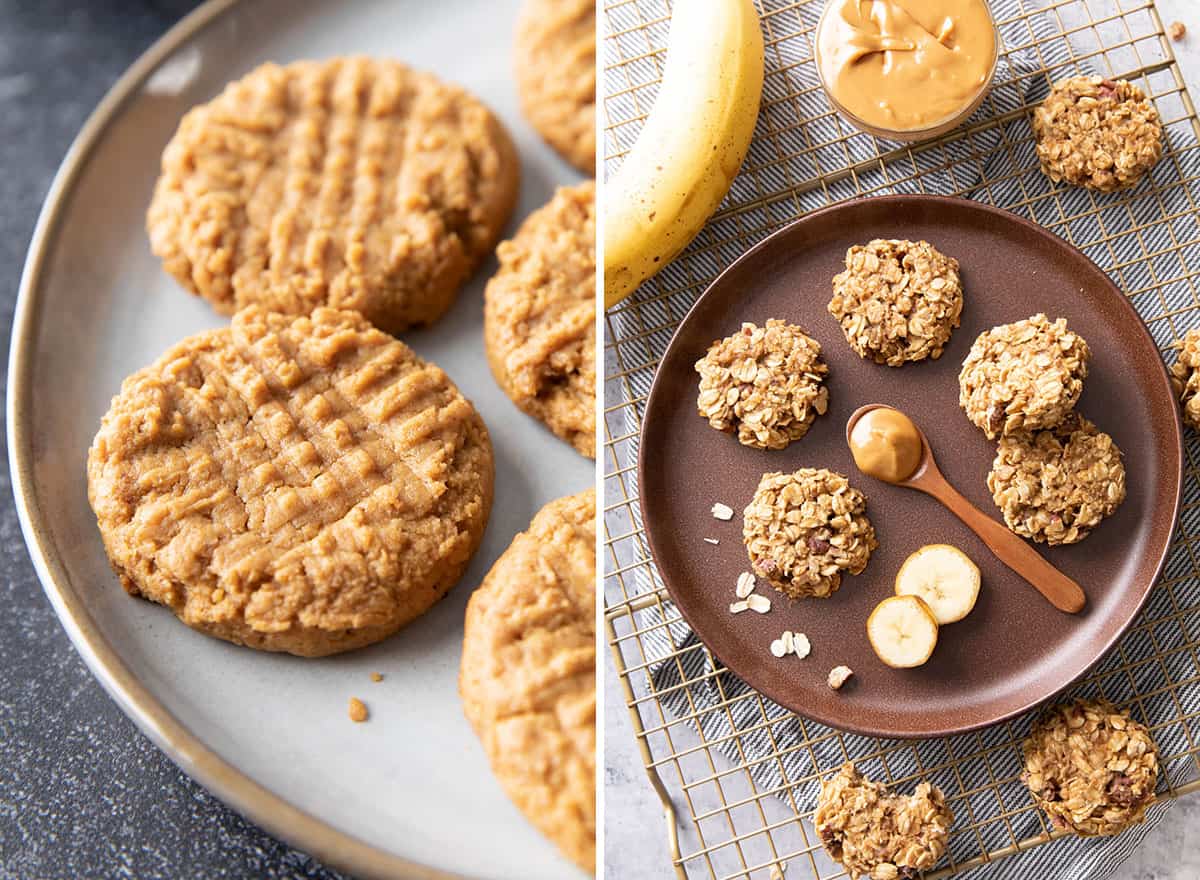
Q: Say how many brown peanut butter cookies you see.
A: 5